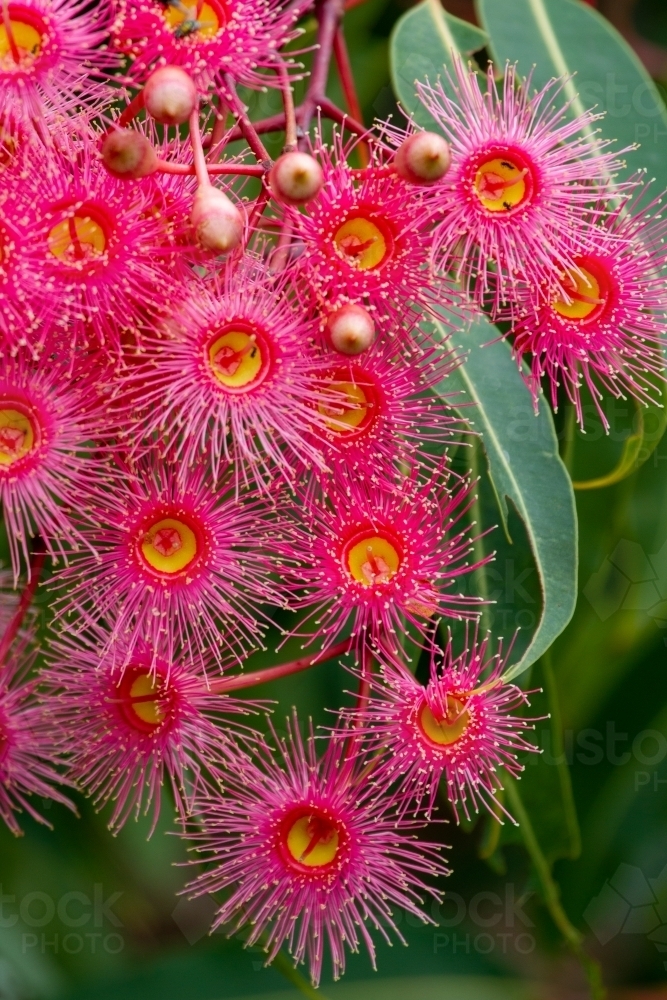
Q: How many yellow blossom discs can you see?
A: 14